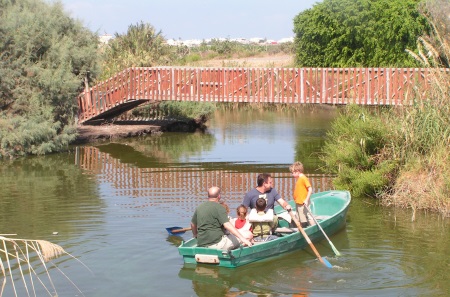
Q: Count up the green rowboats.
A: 1